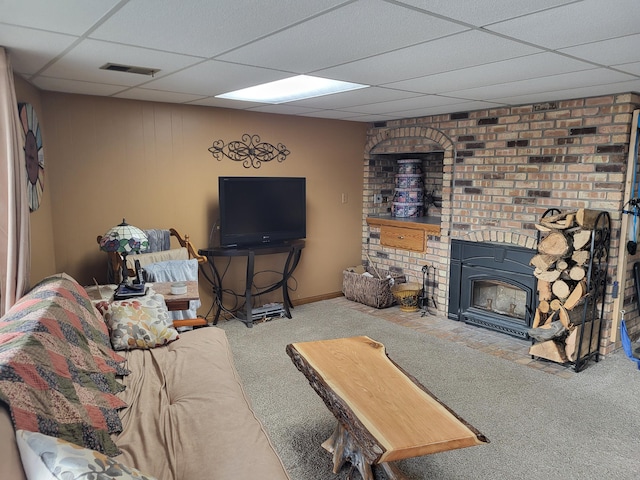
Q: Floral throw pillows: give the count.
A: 2